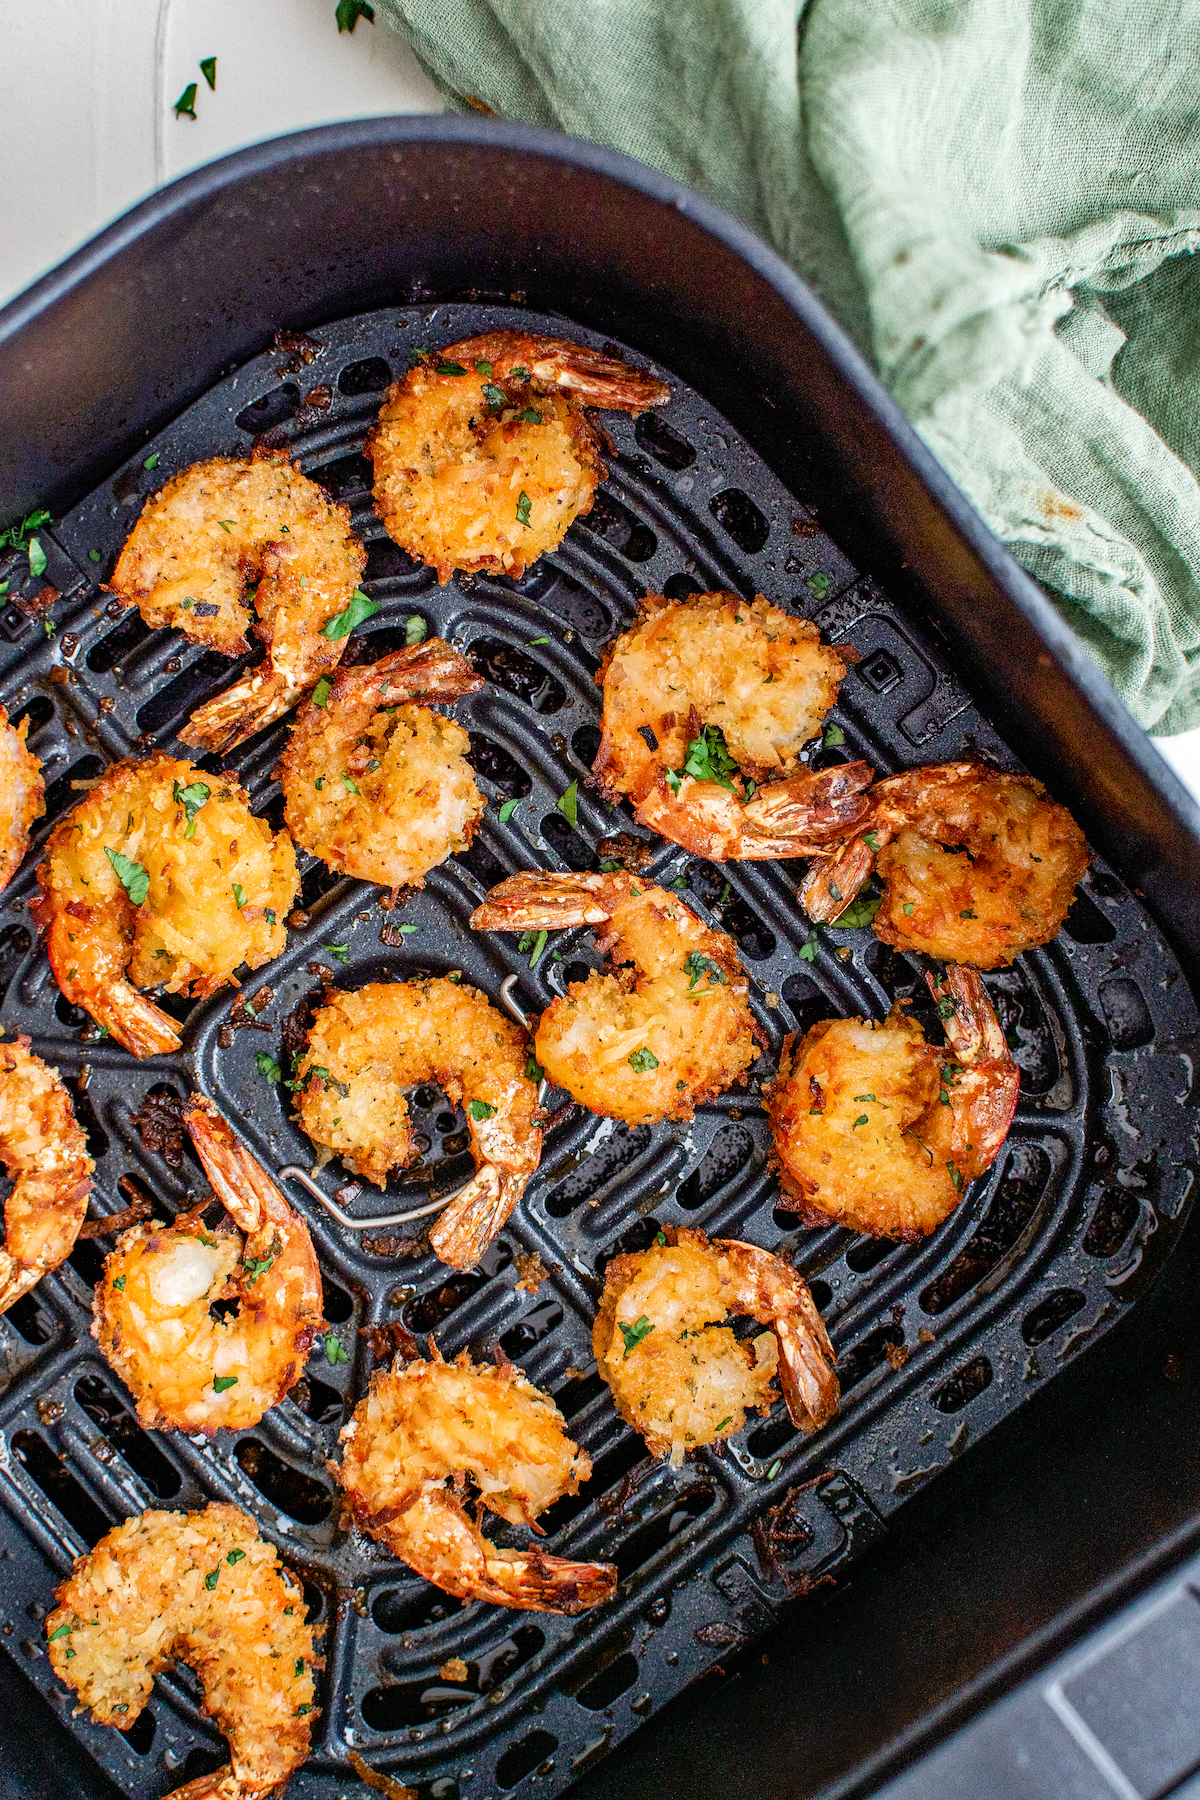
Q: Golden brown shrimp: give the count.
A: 15